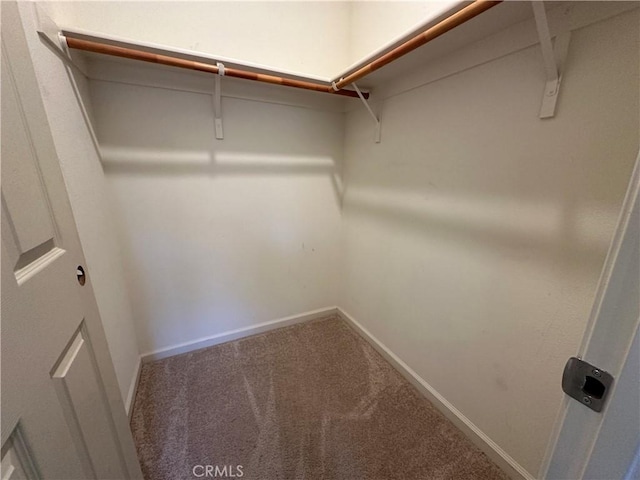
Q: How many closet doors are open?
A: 1